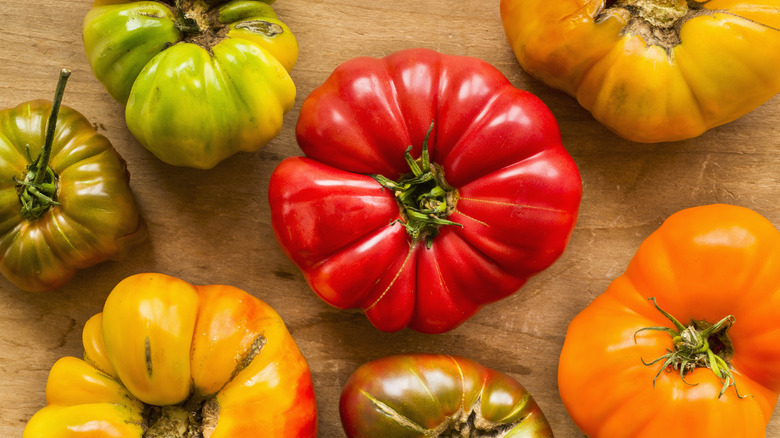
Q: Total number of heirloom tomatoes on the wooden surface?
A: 7